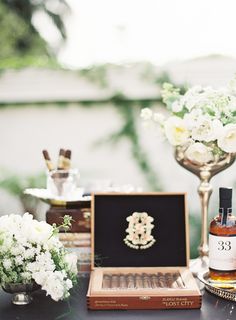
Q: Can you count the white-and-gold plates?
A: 1